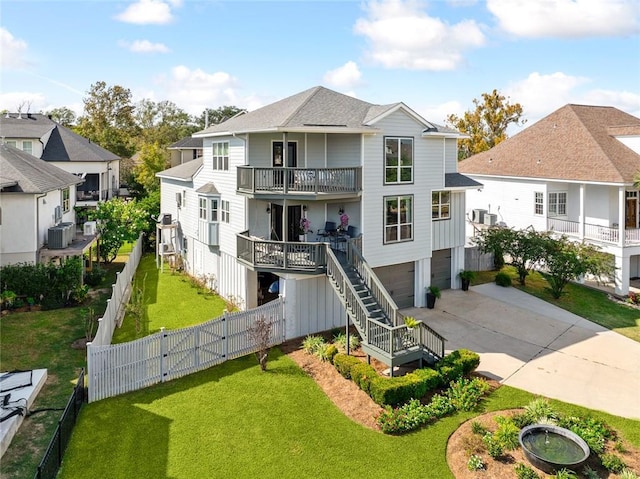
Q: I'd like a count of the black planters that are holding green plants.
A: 2